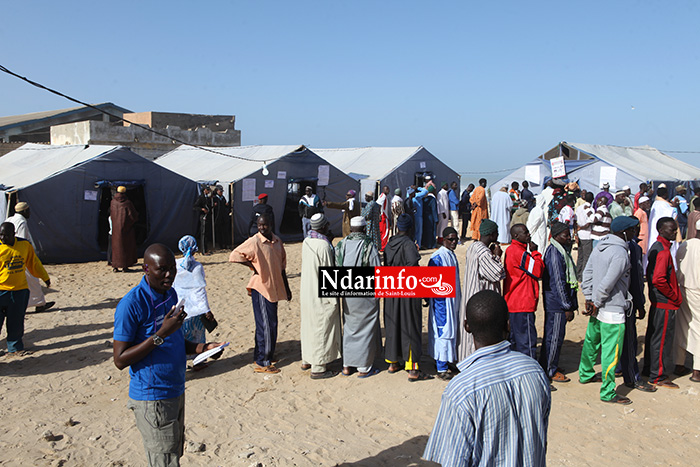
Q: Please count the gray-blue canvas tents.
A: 4